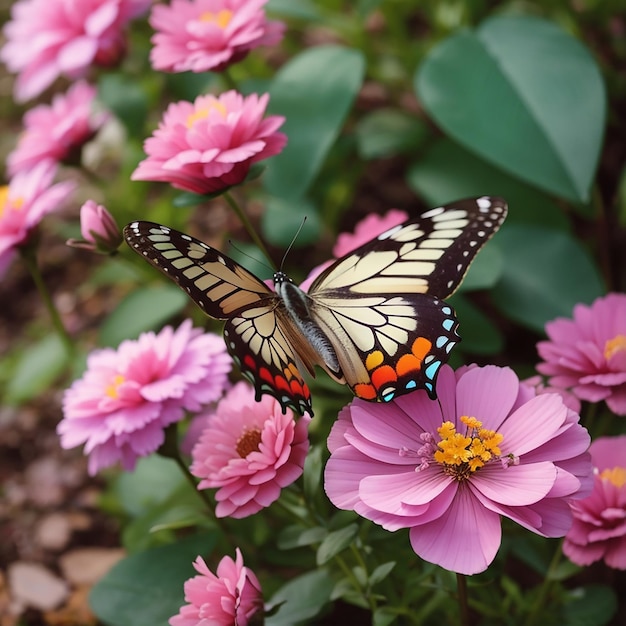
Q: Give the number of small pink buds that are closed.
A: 1